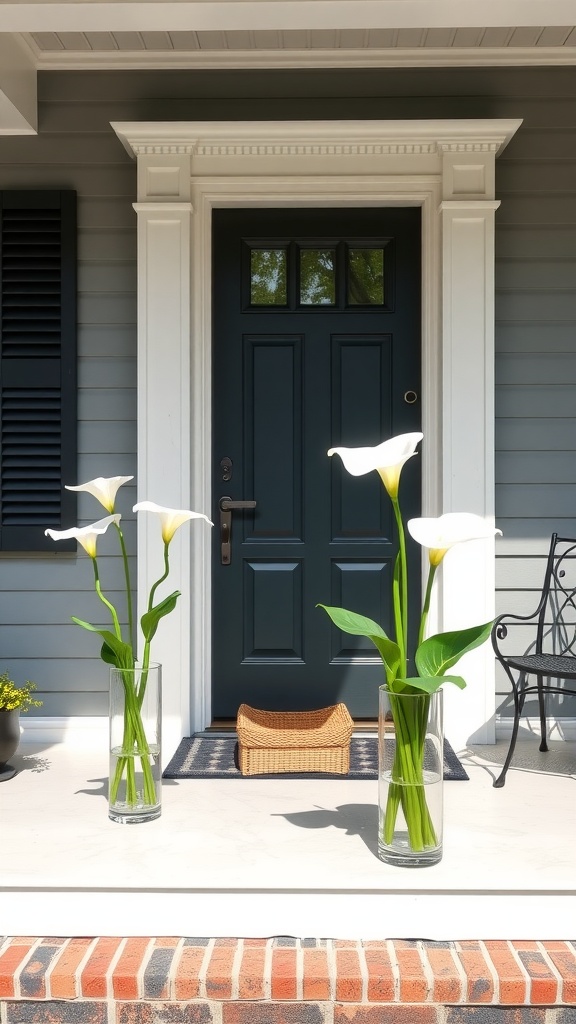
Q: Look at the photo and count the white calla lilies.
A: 5